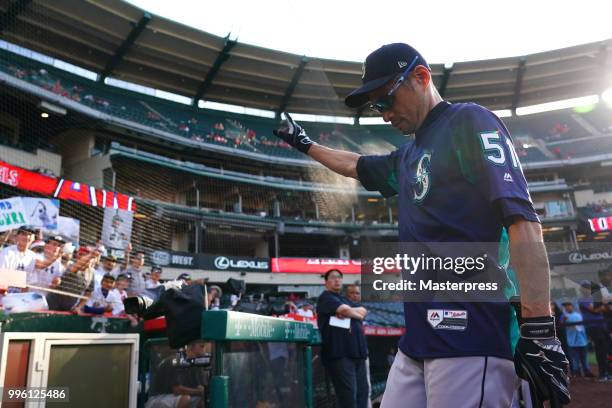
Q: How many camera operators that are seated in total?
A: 1